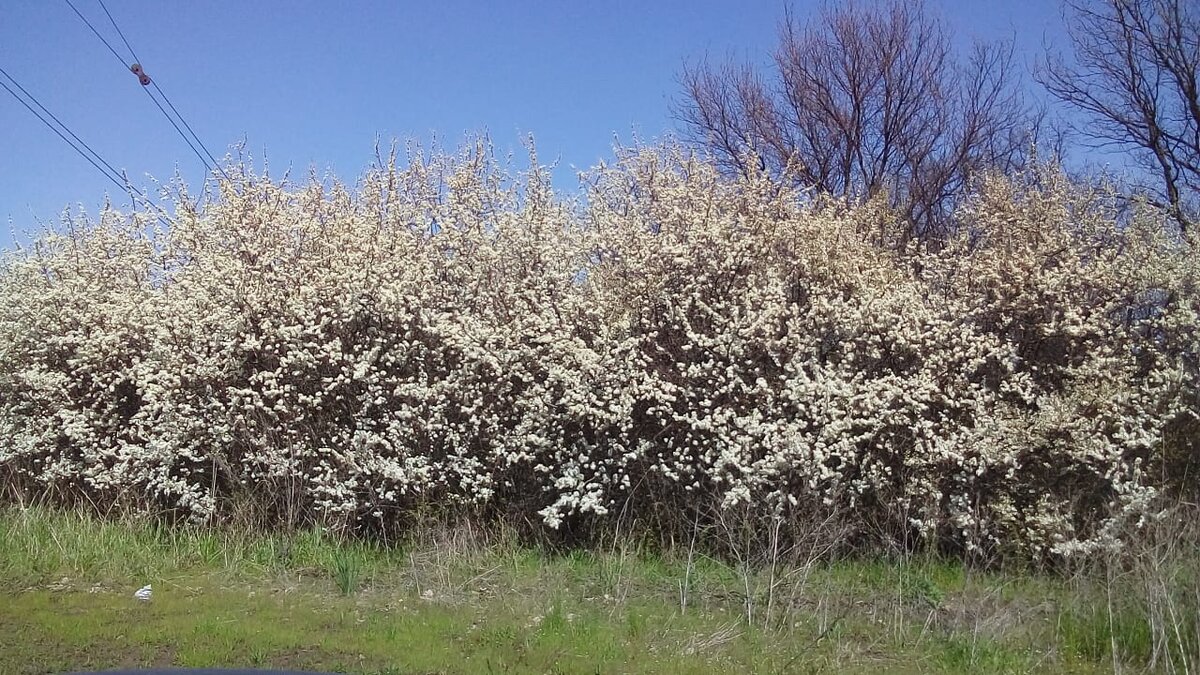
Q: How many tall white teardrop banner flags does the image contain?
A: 0